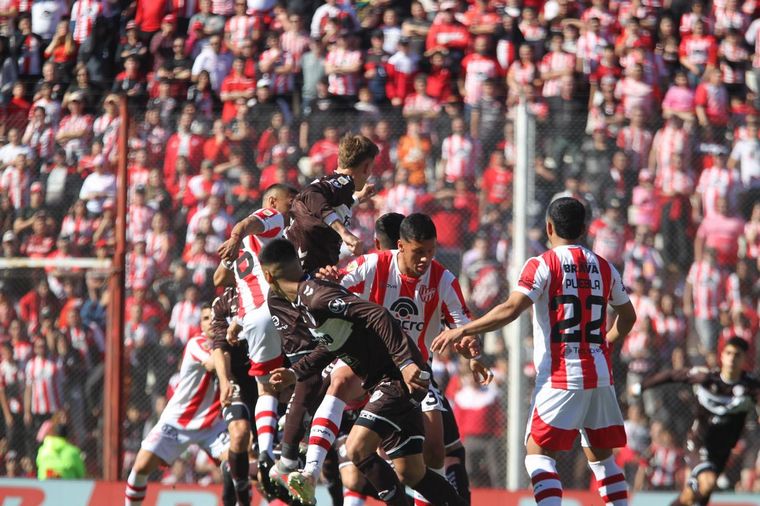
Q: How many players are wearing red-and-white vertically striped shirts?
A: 4